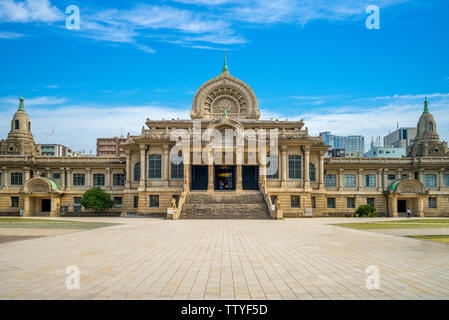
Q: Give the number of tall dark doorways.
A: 3